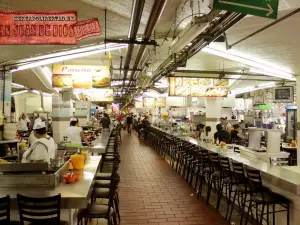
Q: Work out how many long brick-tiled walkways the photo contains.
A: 1